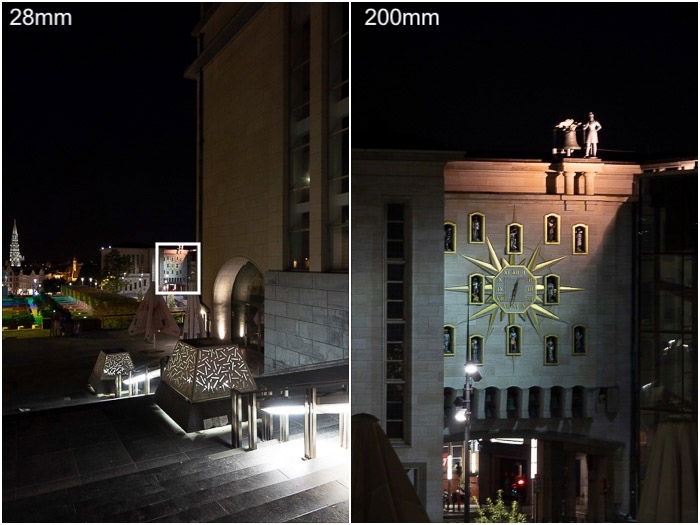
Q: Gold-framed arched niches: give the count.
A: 12